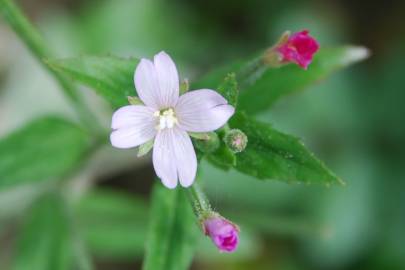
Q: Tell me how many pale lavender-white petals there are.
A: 4